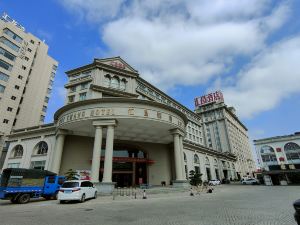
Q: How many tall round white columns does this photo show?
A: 5